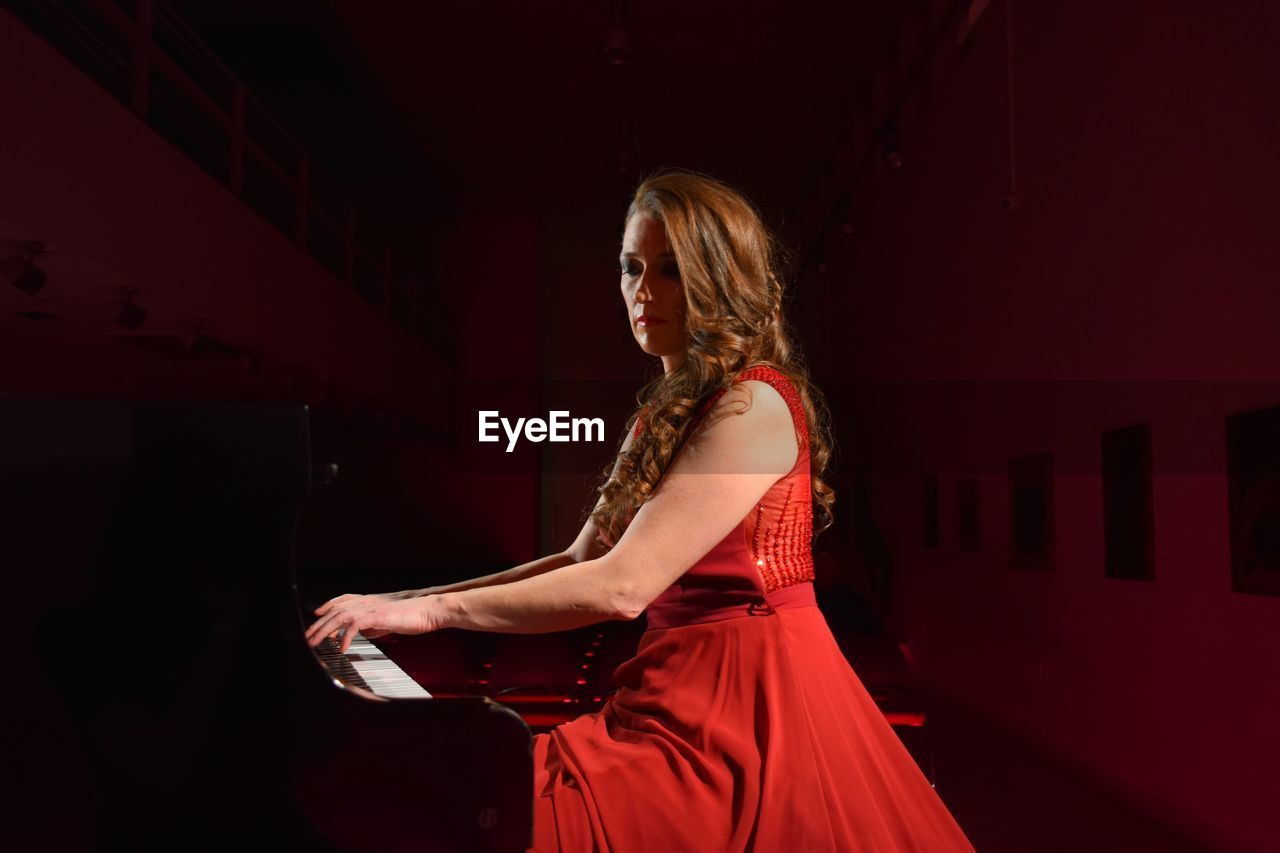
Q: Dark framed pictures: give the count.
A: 5